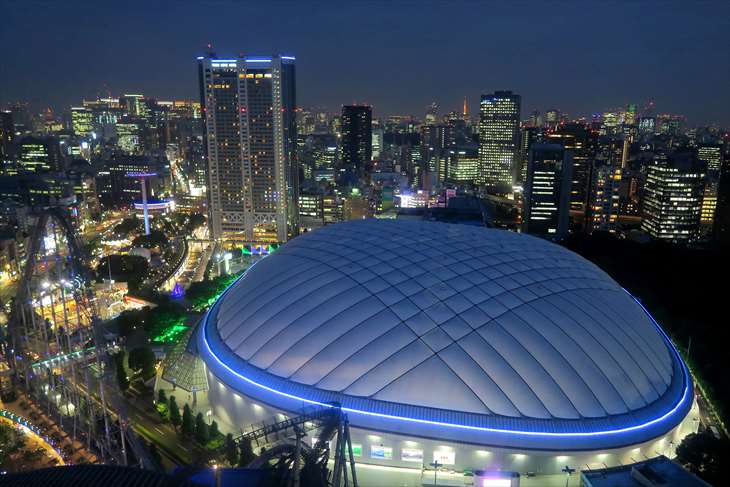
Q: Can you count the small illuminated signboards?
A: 4